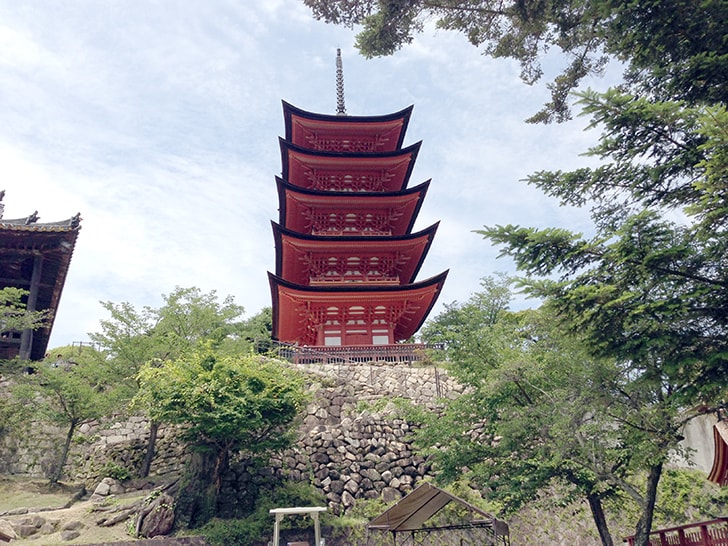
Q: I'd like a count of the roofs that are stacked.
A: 5